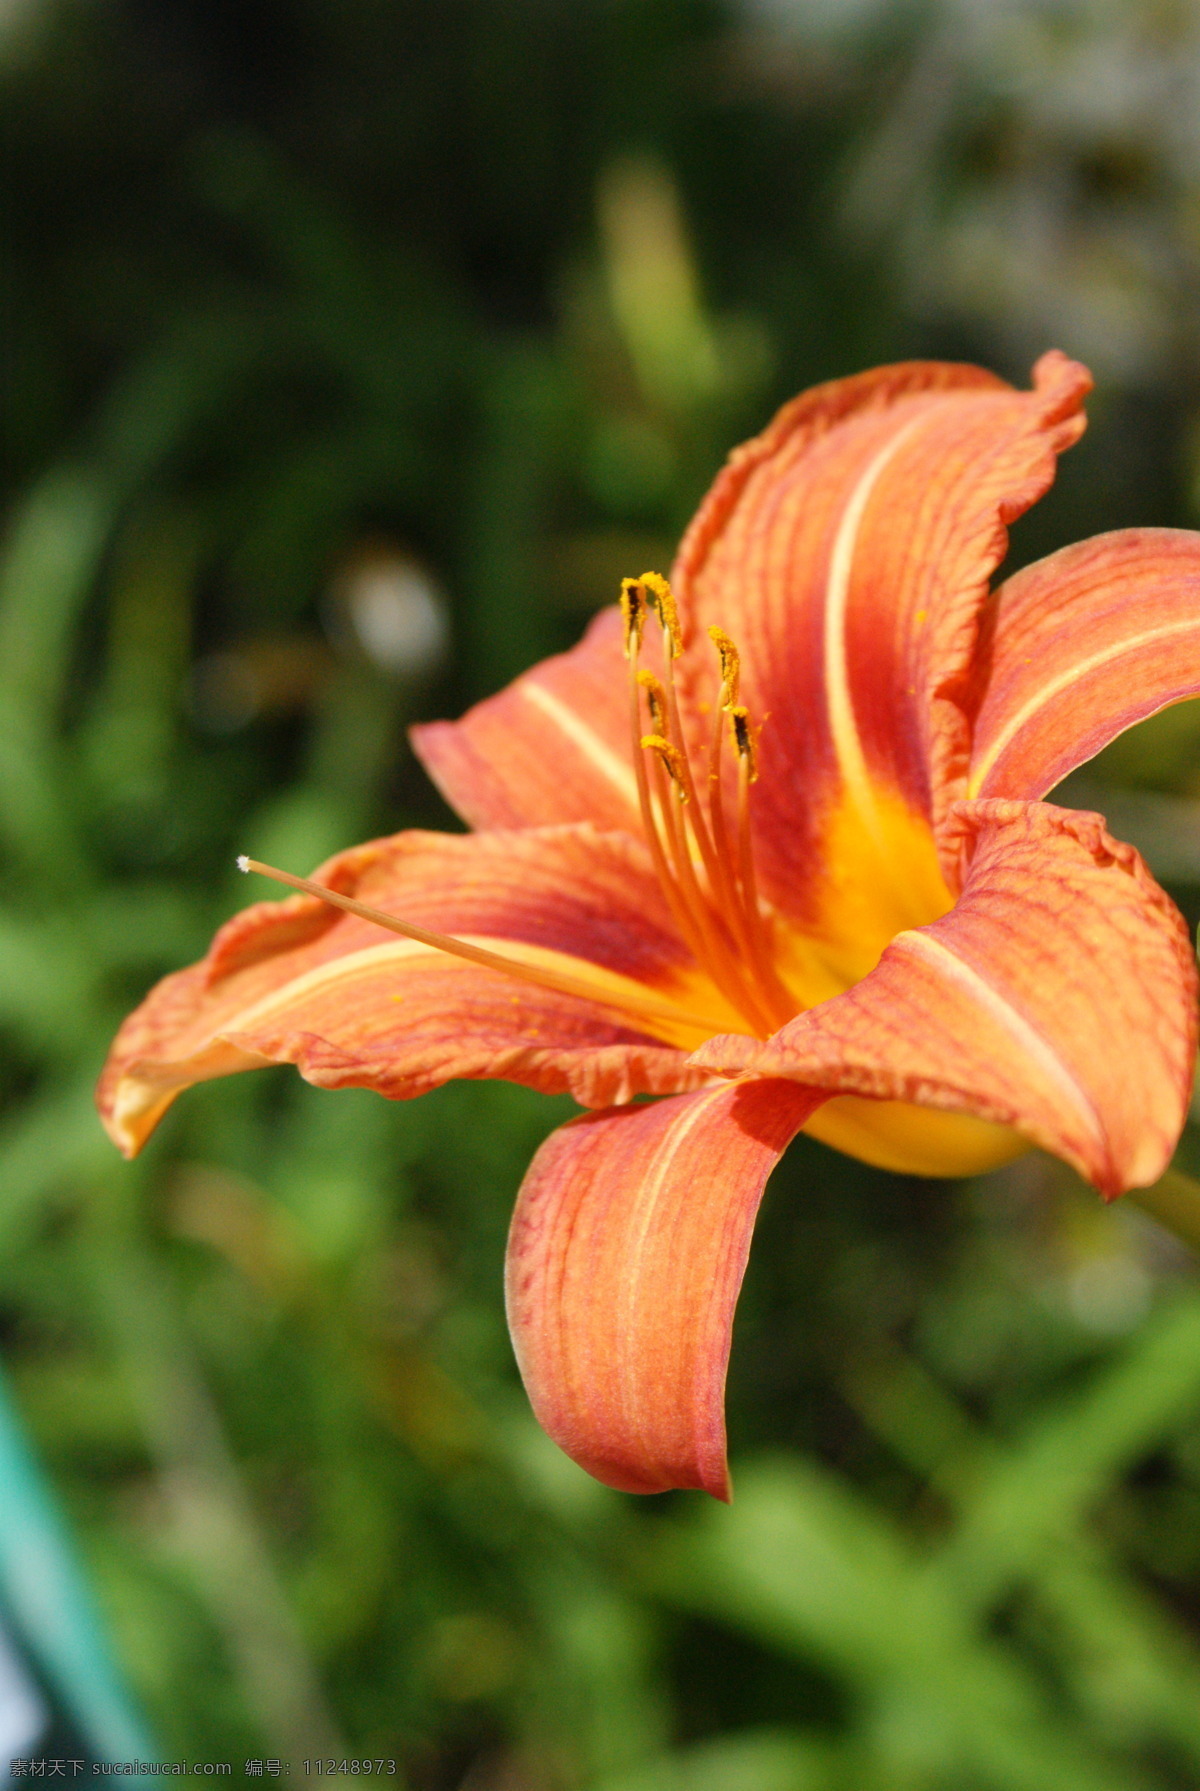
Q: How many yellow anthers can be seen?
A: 6